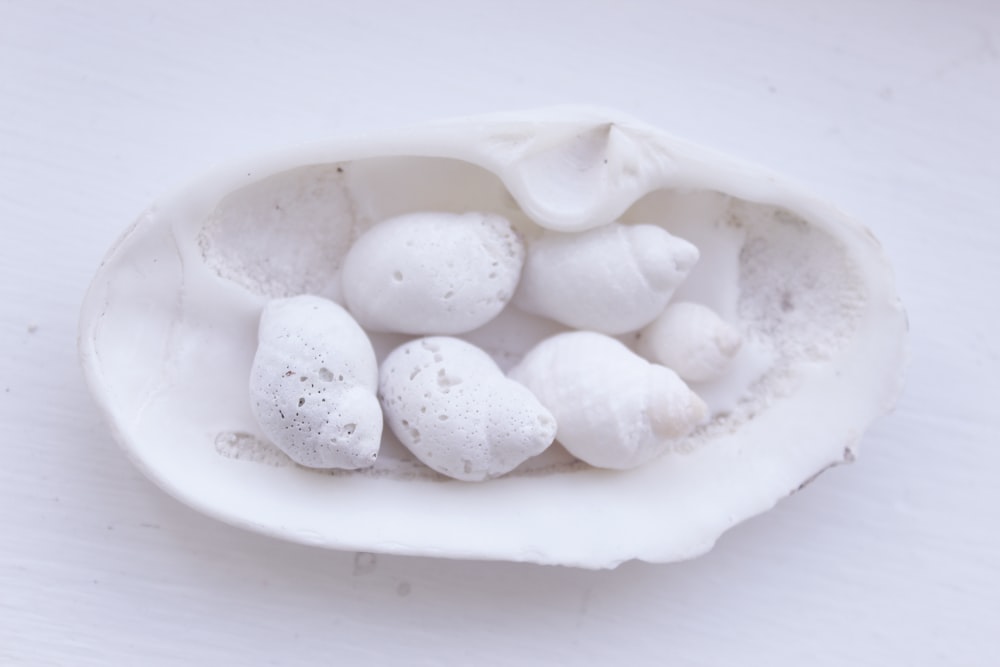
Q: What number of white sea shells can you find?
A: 7